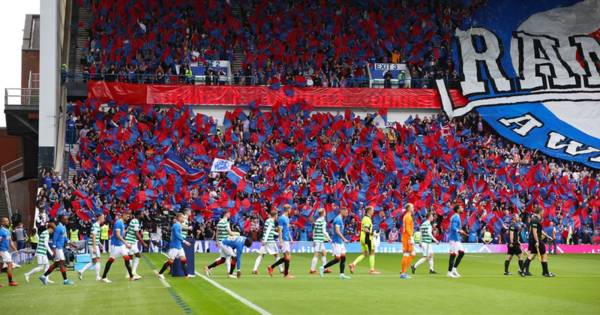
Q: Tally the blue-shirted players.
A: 8